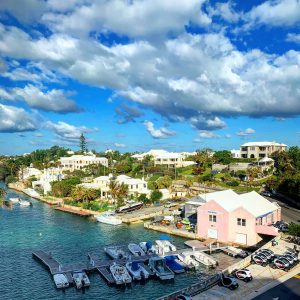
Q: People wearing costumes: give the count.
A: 0